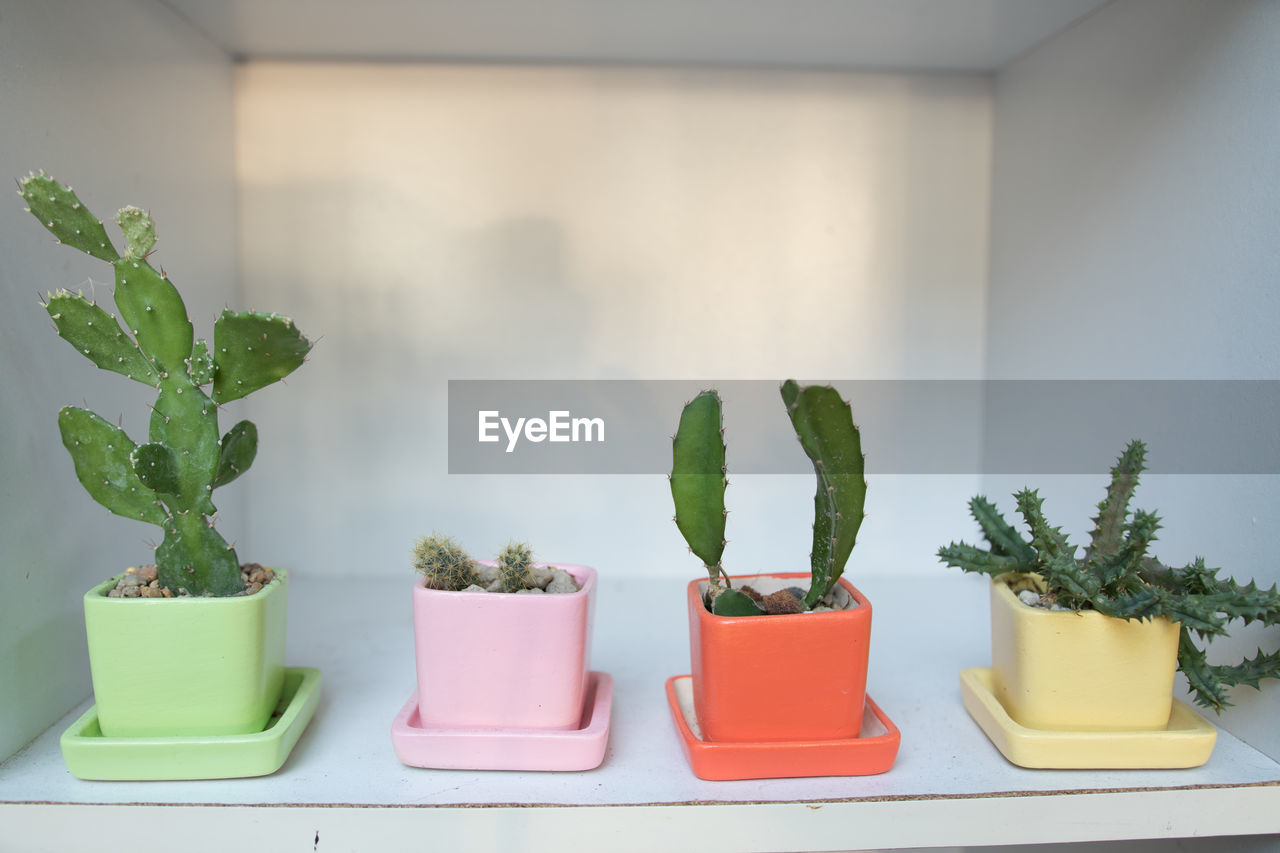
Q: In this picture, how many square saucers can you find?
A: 4